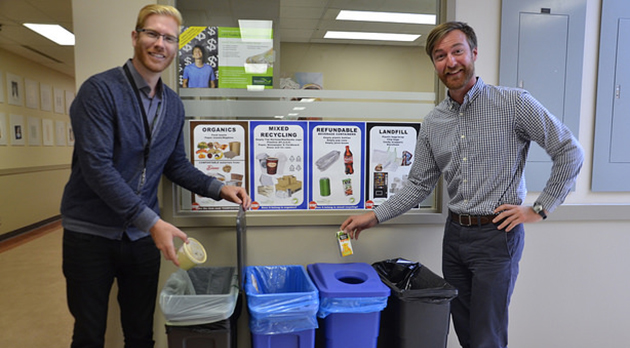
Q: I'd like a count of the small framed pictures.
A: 12